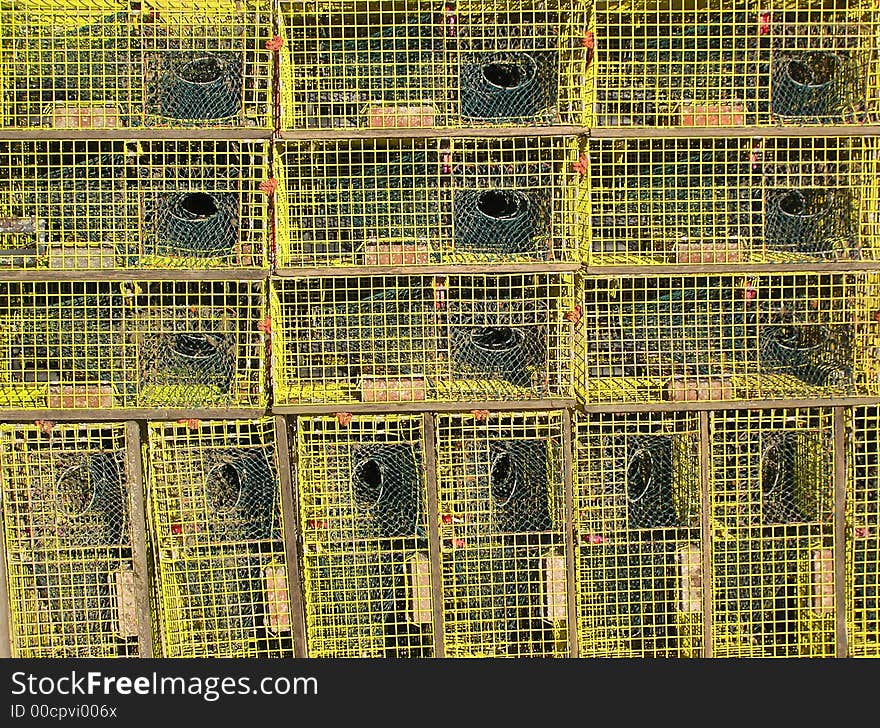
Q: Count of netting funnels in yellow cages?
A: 15